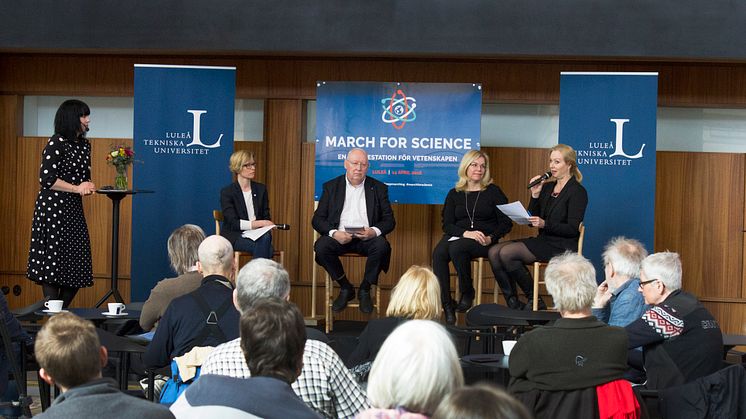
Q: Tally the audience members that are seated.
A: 11